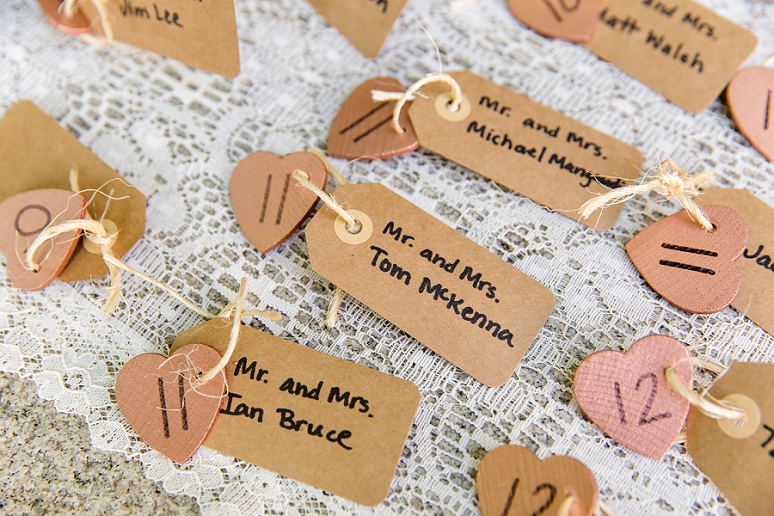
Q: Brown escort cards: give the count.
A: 9